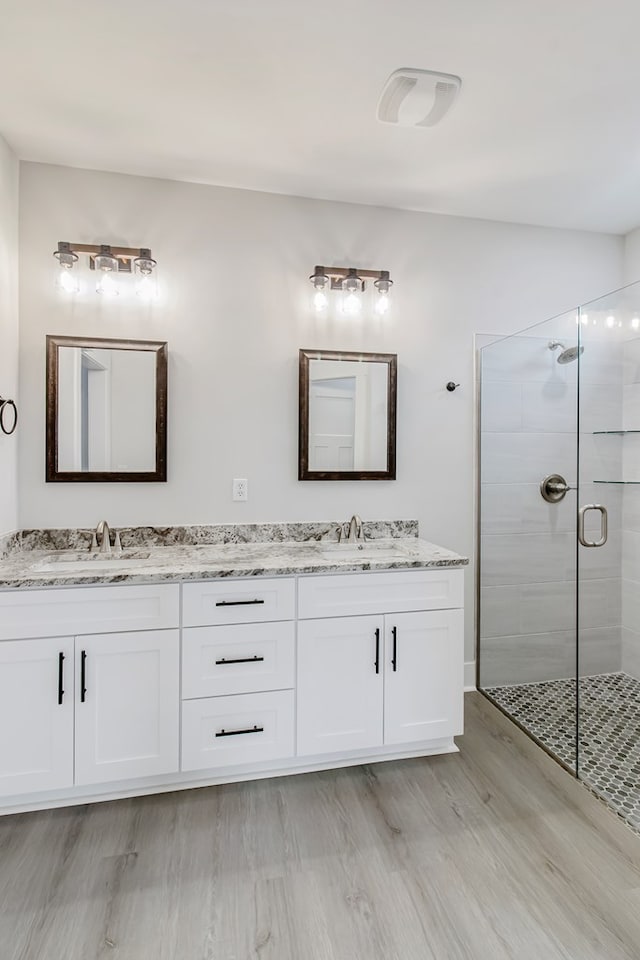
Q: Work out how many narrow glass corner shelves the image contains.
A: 2